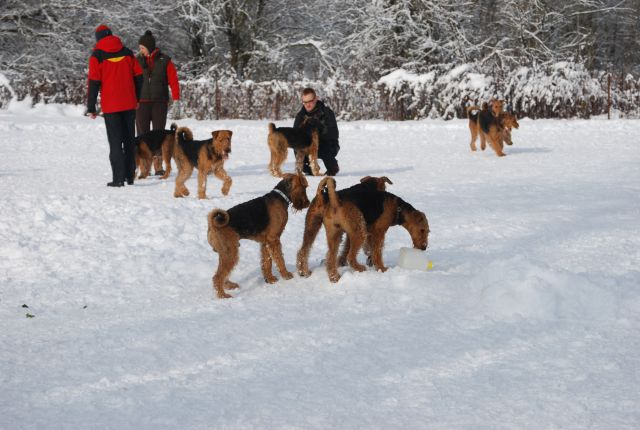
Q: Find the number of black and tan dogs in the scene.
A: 8